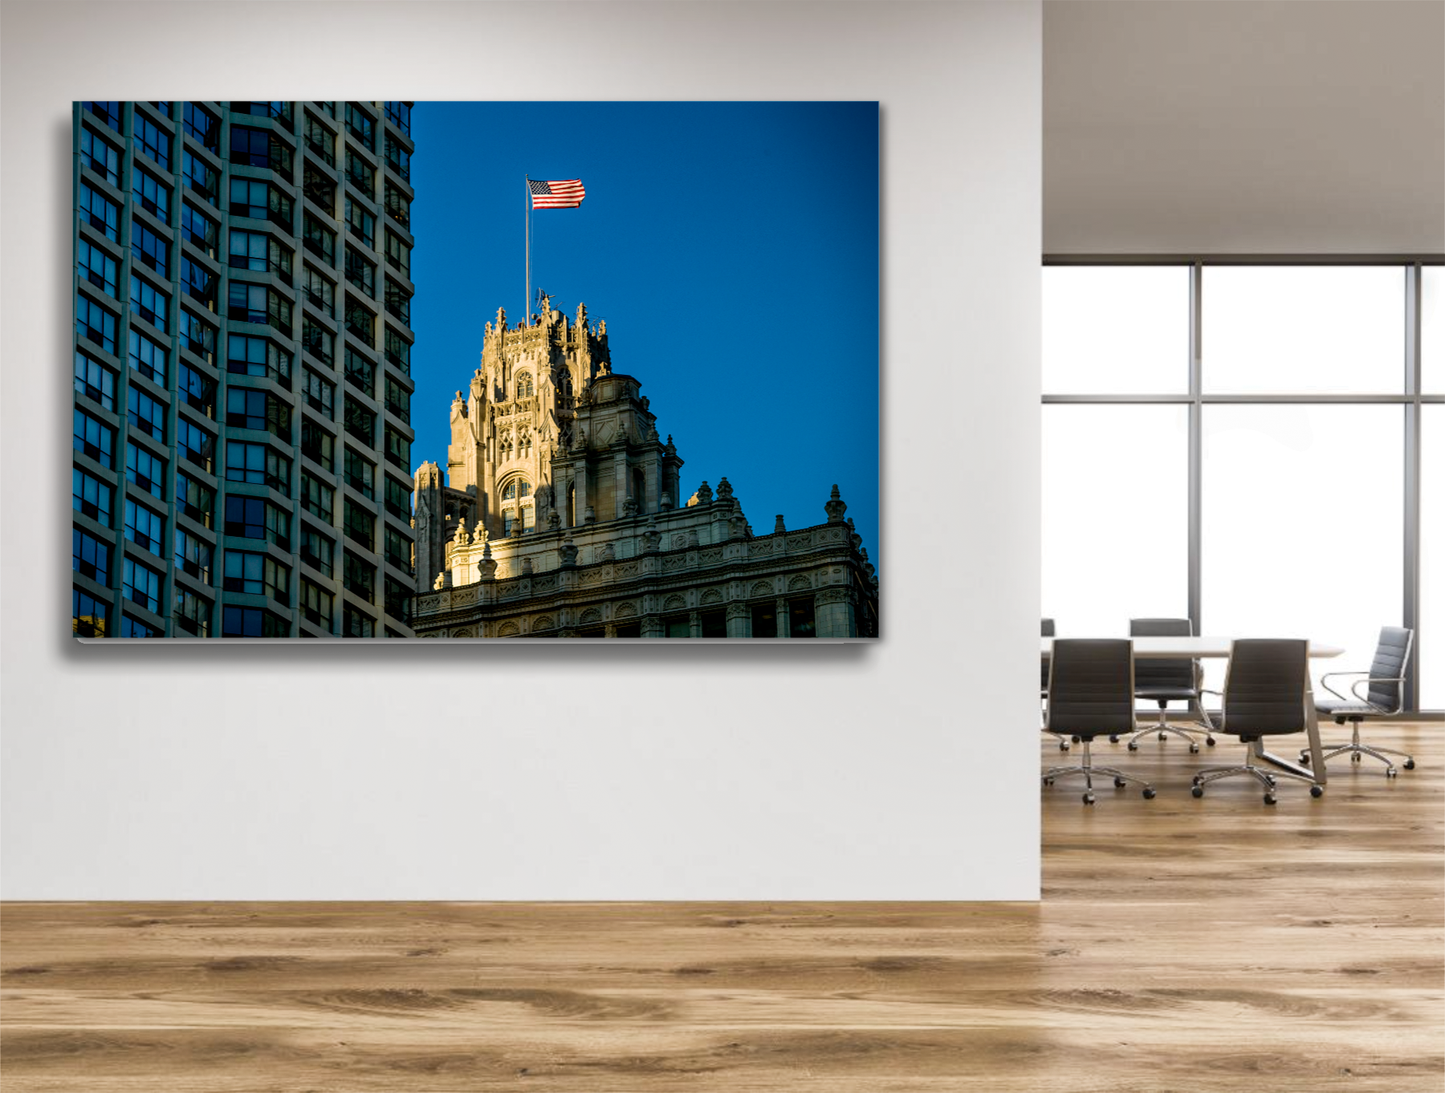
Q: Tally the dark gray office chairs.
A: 5